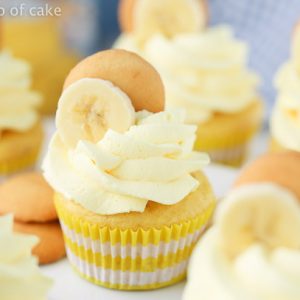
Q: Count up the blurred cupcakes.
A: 5